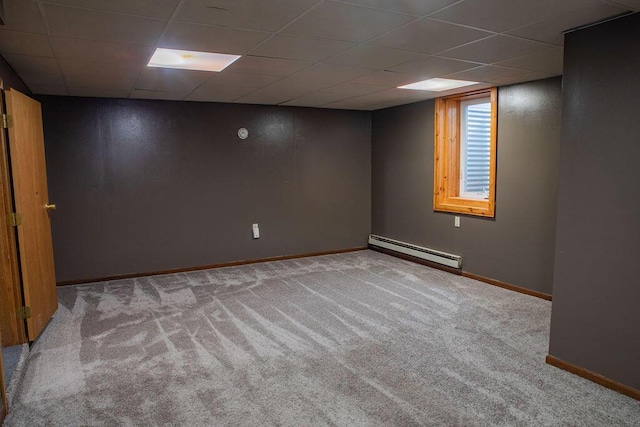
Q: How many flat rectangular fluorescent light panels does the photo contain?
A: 2